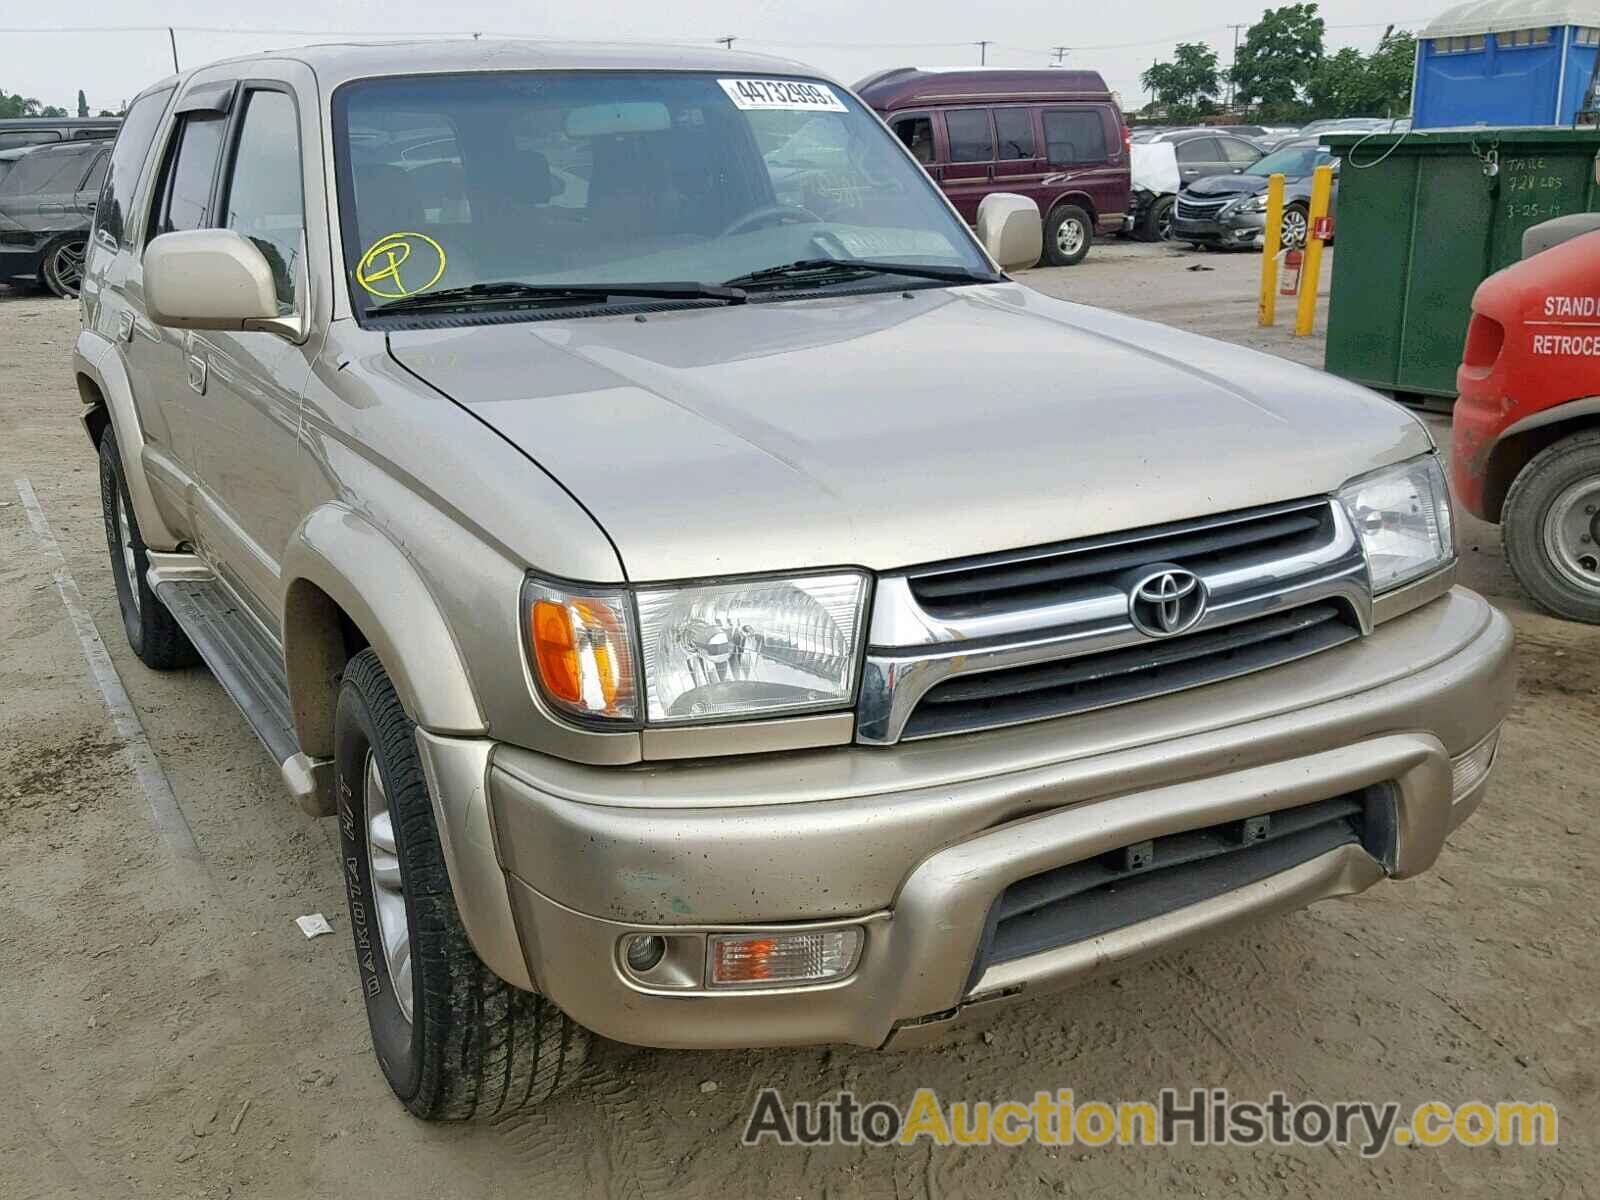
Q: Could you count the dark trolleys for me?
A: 0